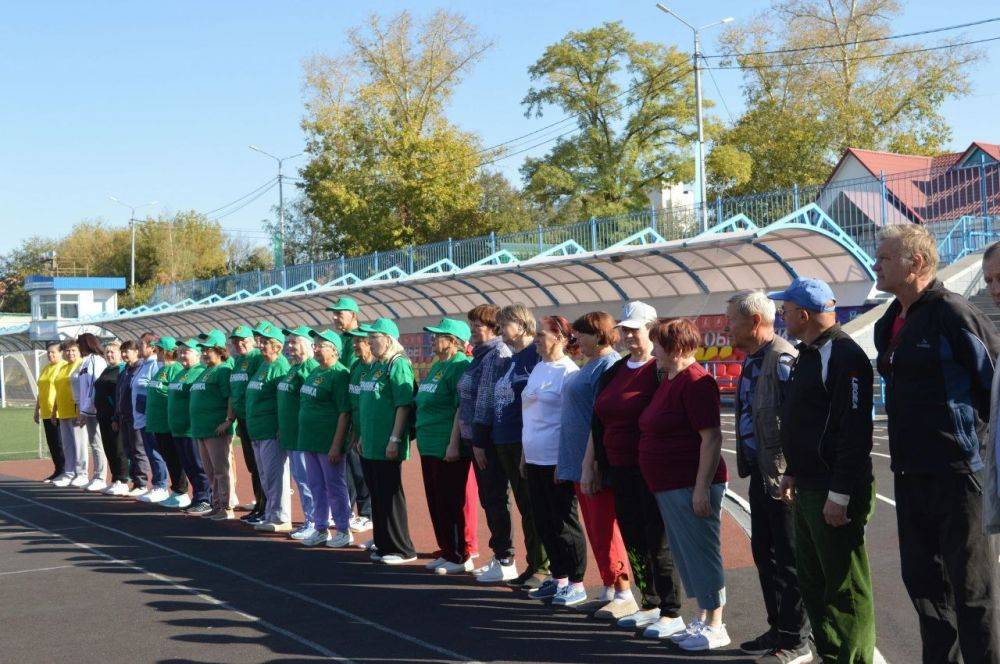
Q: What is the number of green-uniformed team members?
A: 13